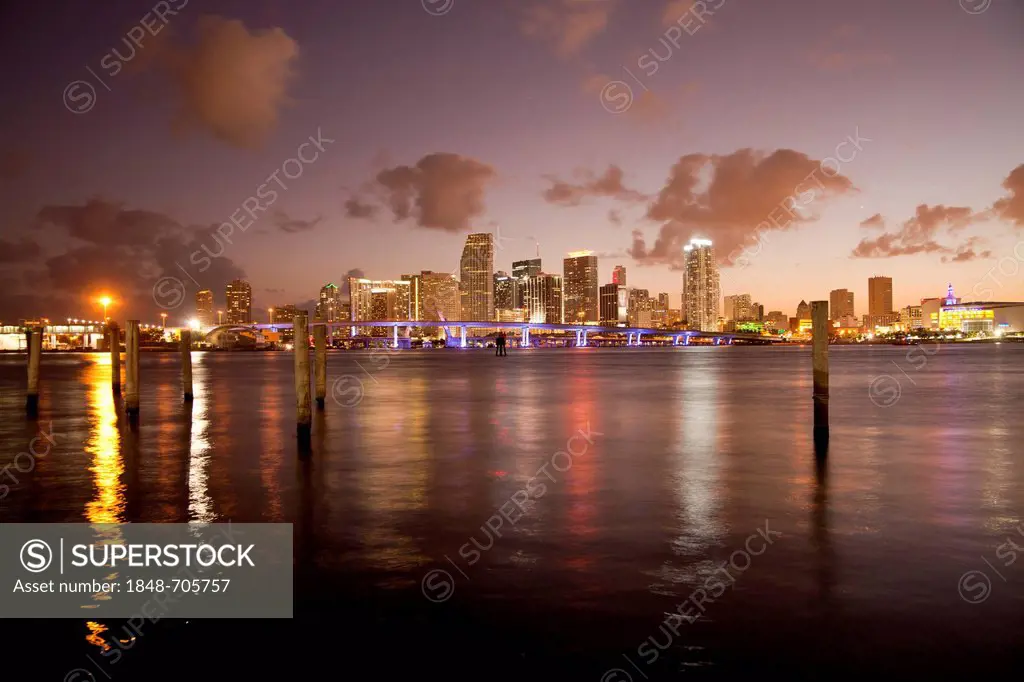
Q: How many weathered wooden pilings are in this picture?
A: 7